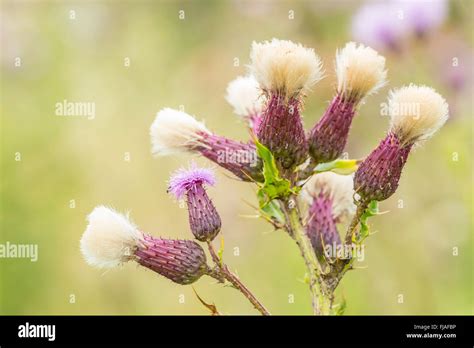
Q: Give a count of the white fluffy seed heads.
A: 7